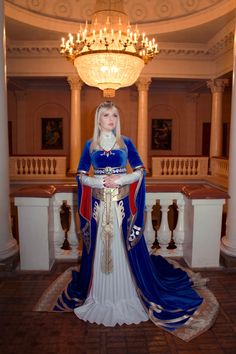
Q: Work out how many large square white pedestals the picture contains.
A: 2